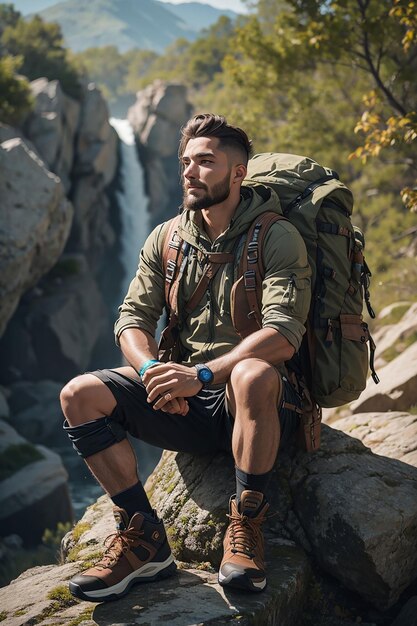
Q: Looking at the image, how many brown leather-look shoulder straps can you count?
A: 2